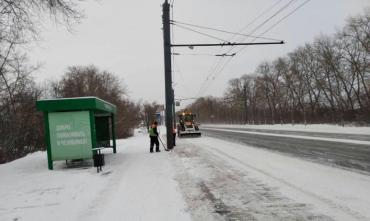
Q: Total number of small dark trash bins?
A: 1